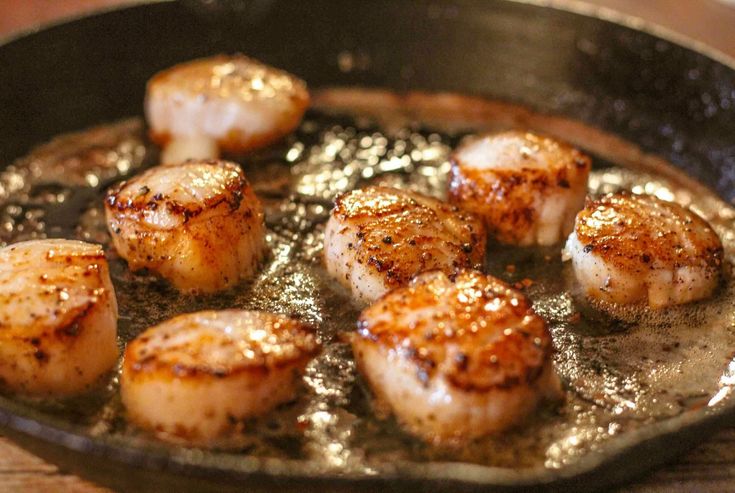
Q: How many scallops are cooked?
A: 8